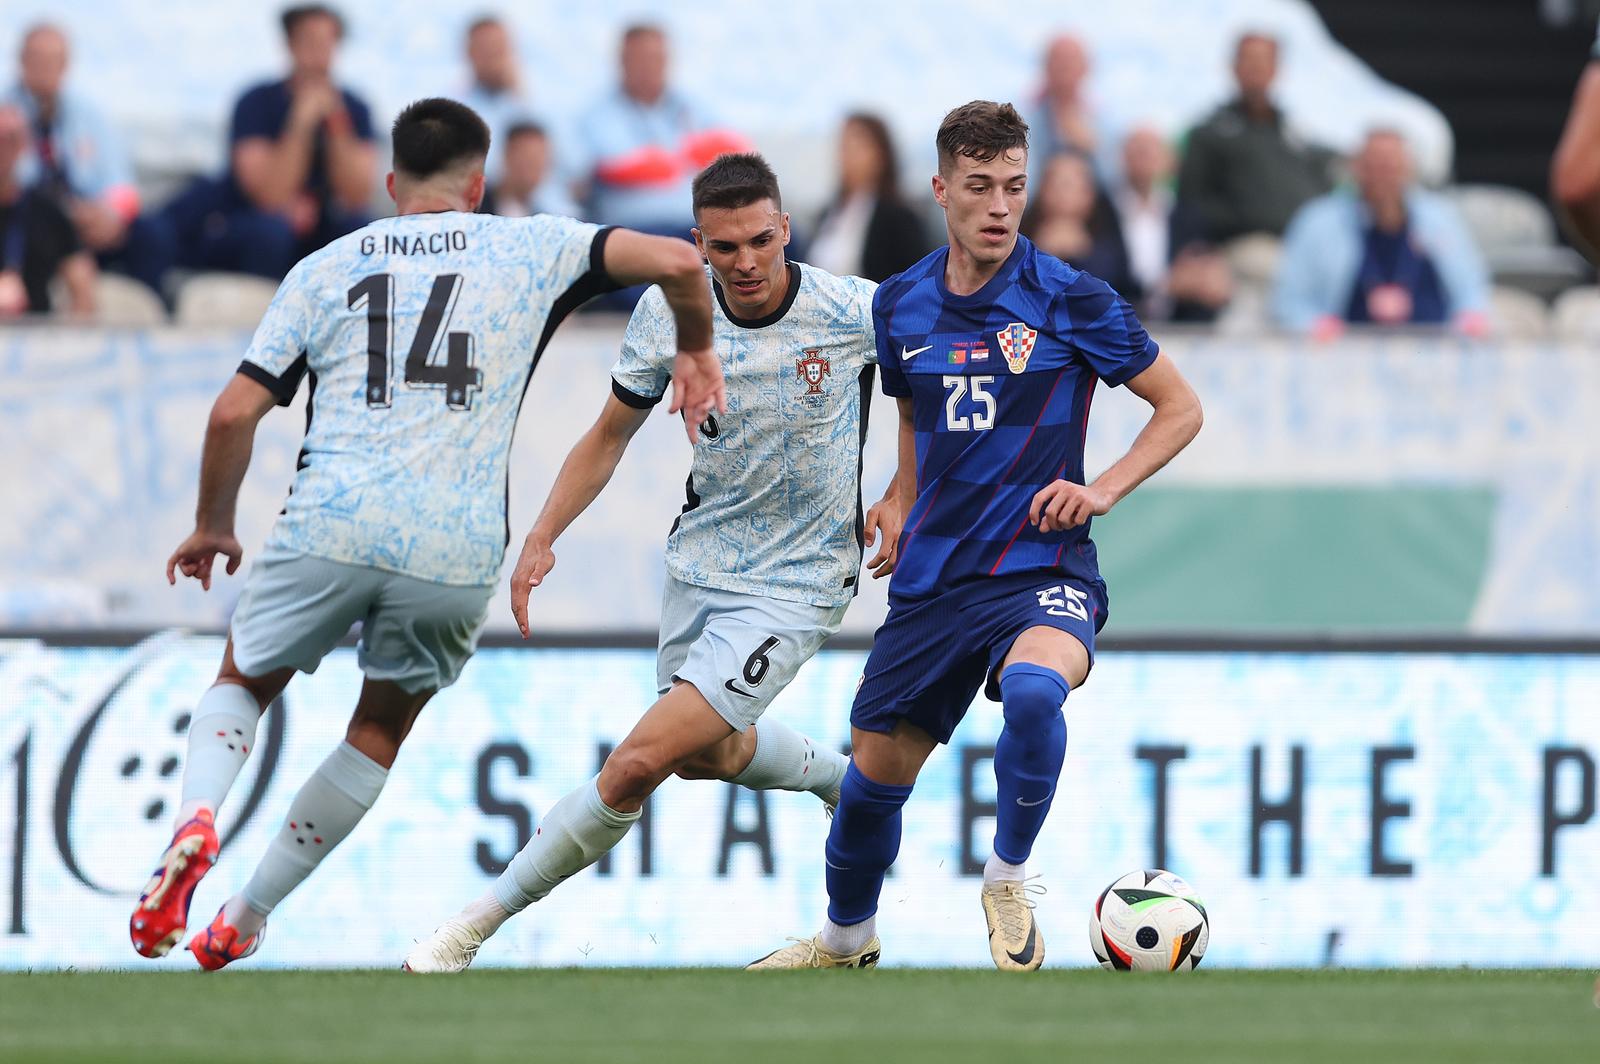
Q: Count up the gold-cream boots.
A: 2